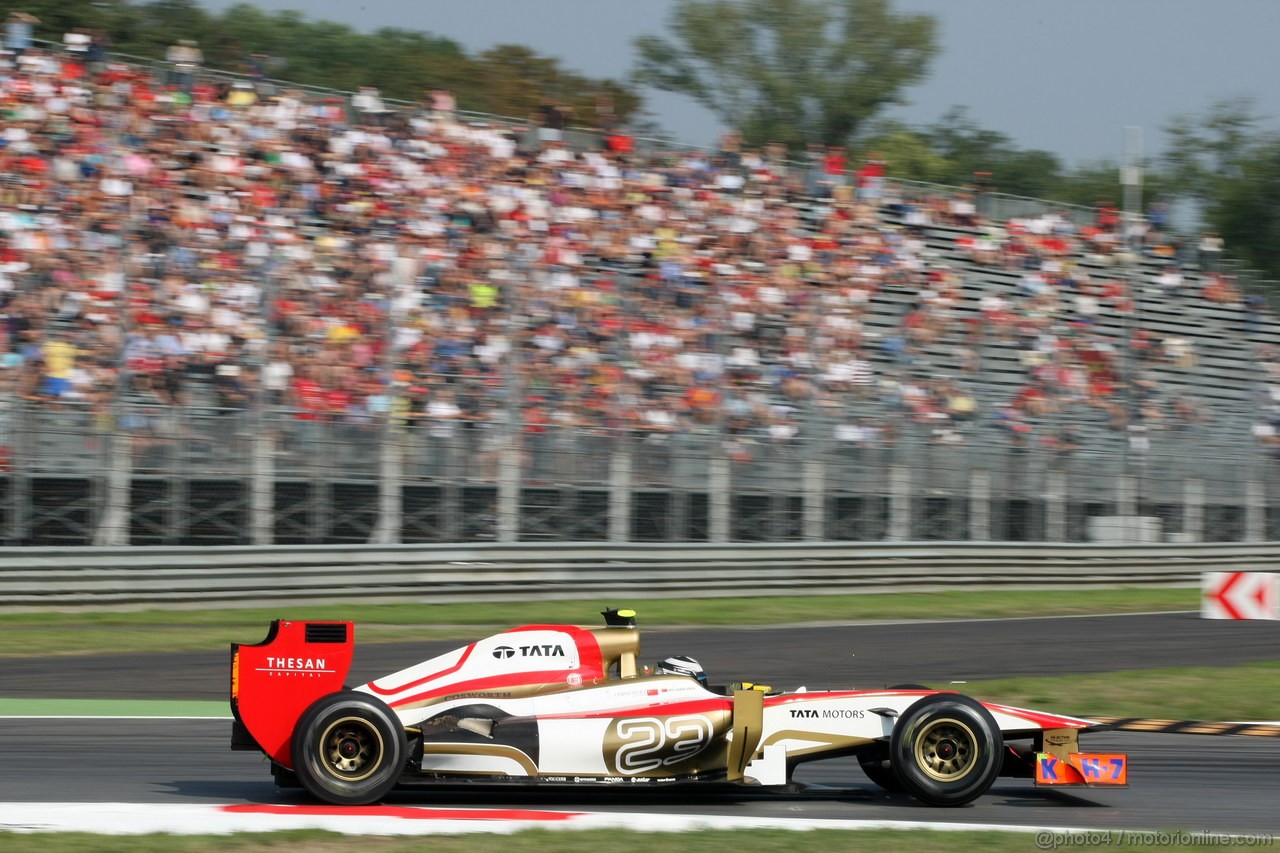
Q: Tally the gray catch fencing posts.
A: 13